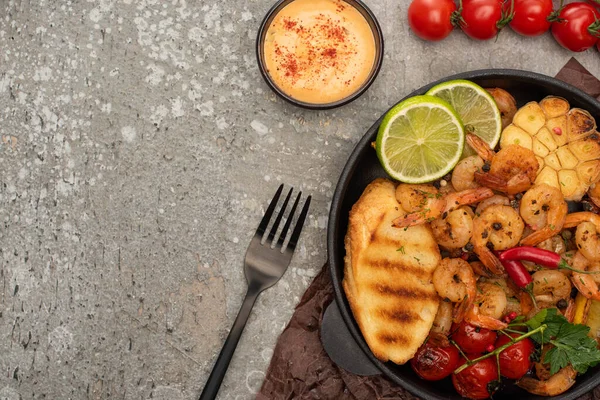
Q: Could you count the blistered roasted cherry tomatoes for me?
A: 4